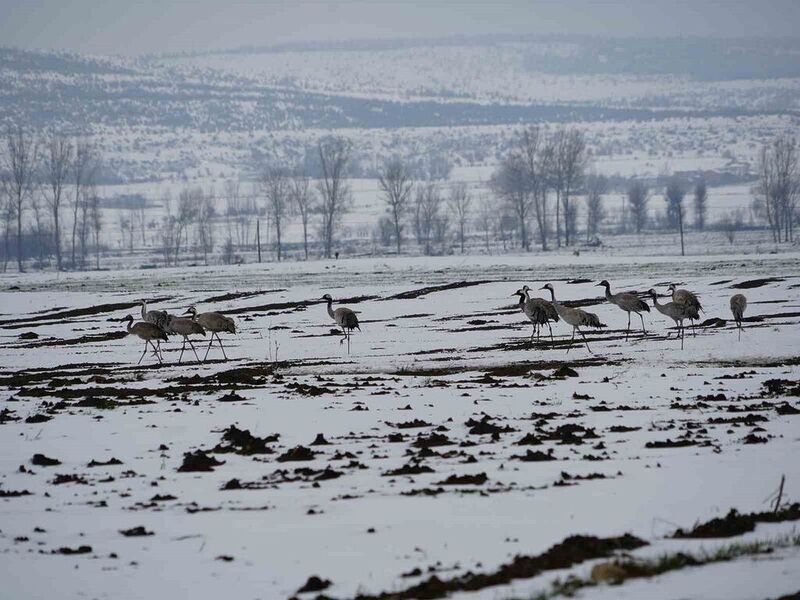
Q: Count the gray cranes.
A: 12